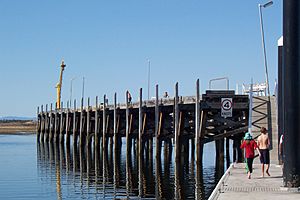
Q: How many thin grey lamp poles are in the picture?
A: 4